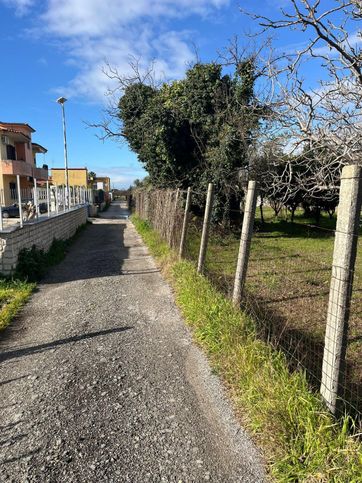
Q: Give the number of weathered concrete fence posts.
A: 5